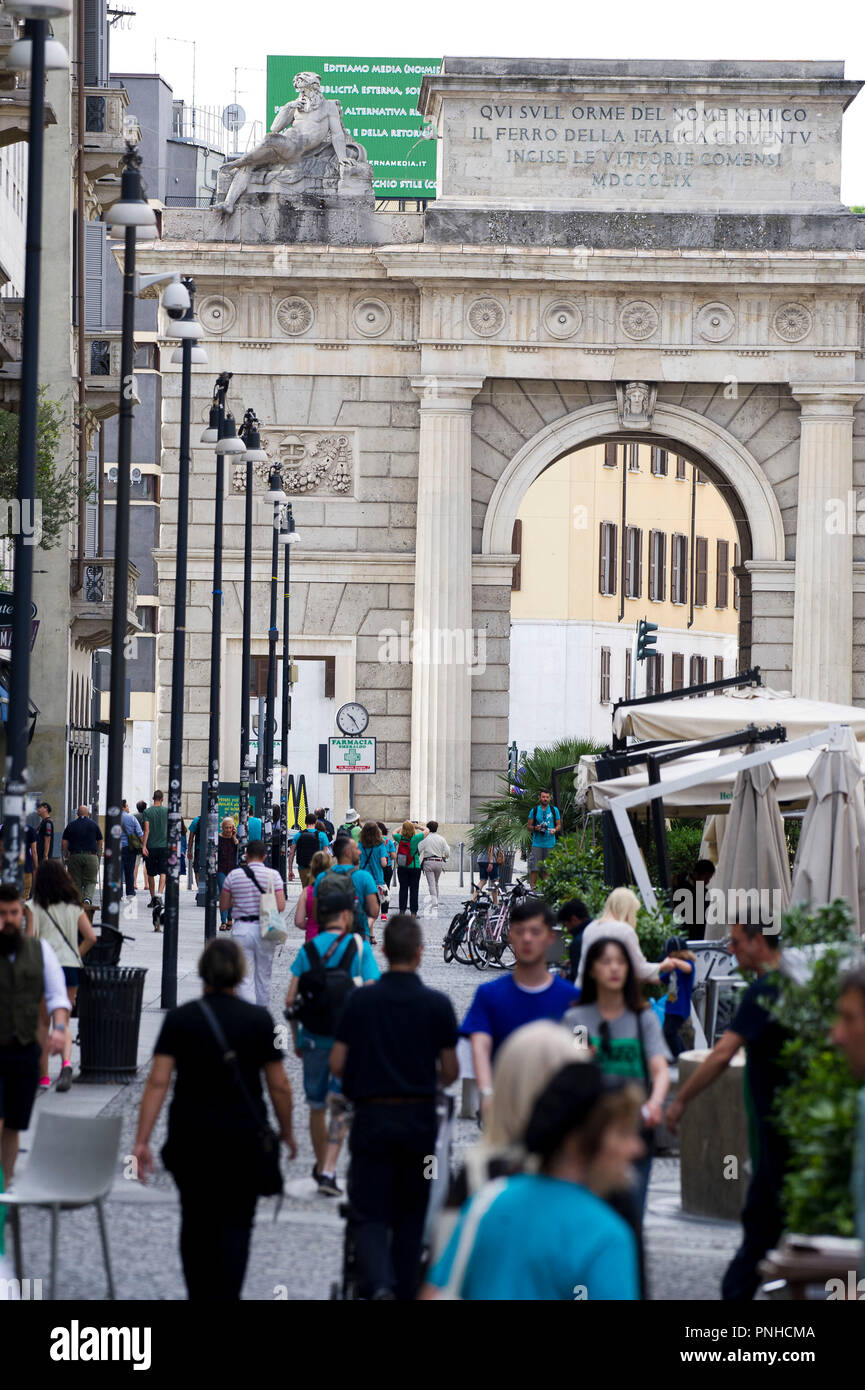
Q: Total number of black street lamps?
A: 7